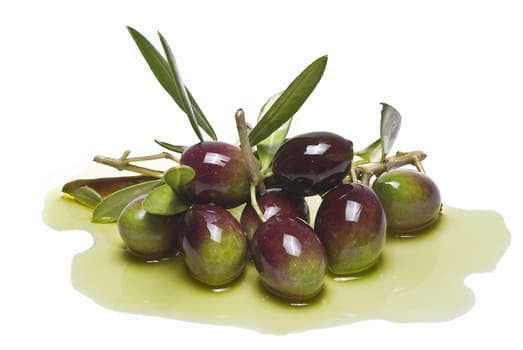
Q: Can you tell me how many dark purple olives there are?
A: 1